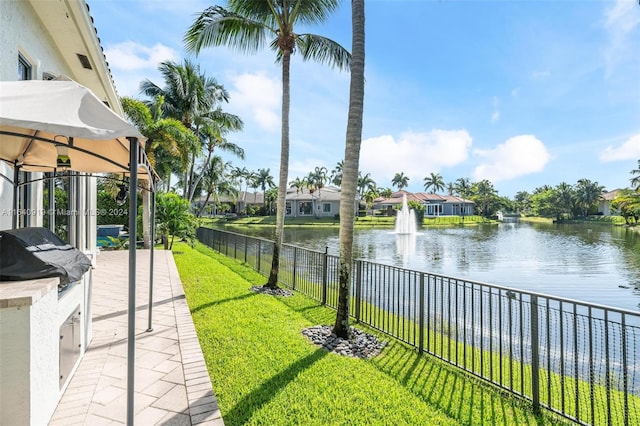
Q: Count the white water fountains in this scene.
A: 1